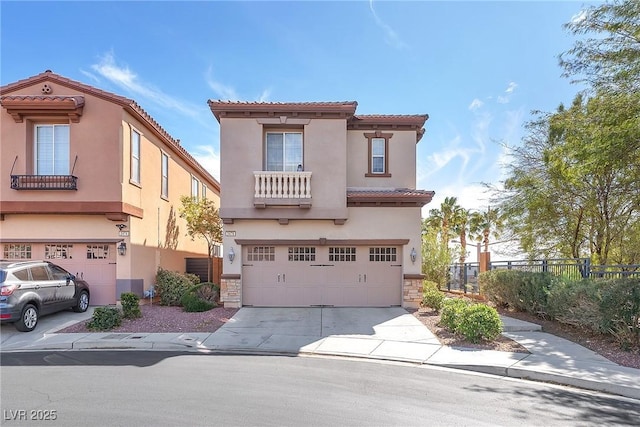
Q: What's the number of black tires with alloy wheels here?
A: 2